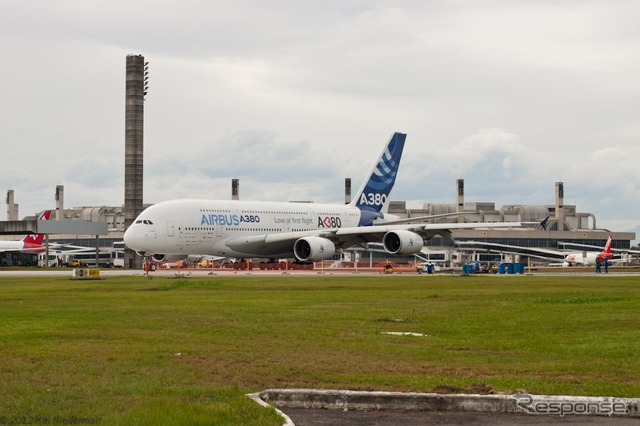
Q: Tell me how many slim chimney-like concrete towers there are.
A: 7